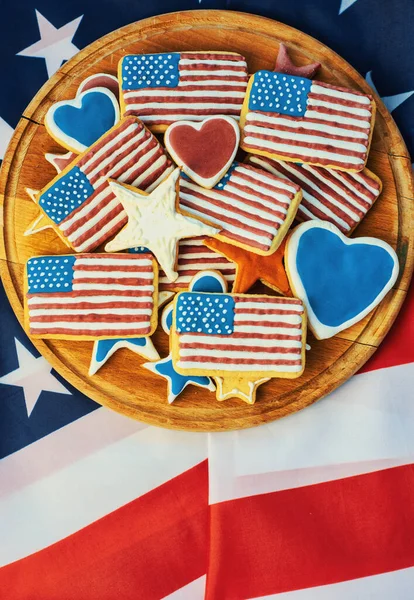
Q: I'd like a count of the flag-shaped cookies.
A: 8